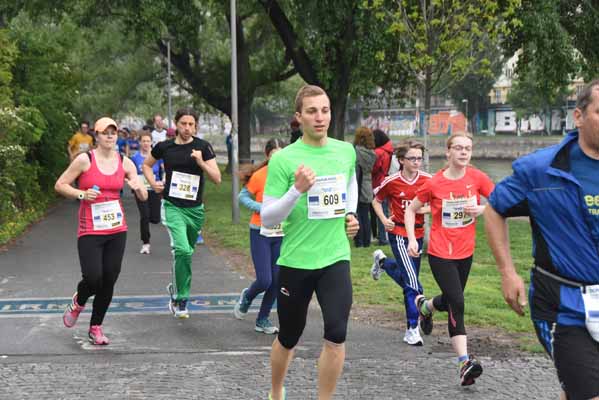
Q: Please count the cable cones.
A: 0